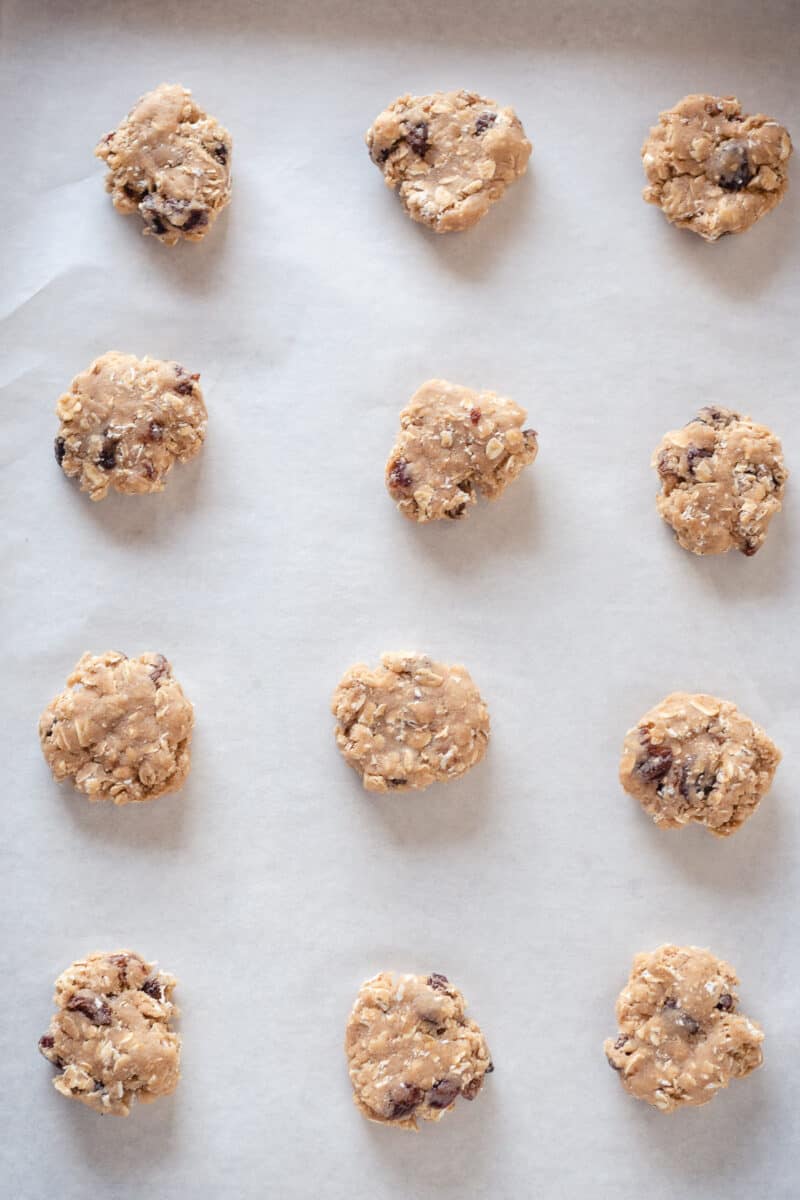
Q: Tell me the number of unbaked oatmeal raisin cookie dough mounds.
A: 12